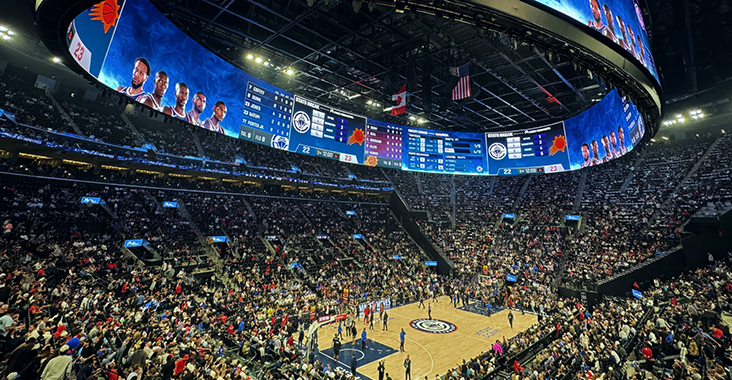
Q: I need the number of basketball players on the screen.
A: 15